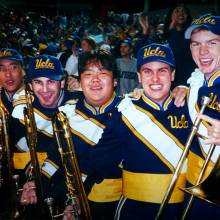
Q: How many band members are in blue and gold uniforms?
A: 5